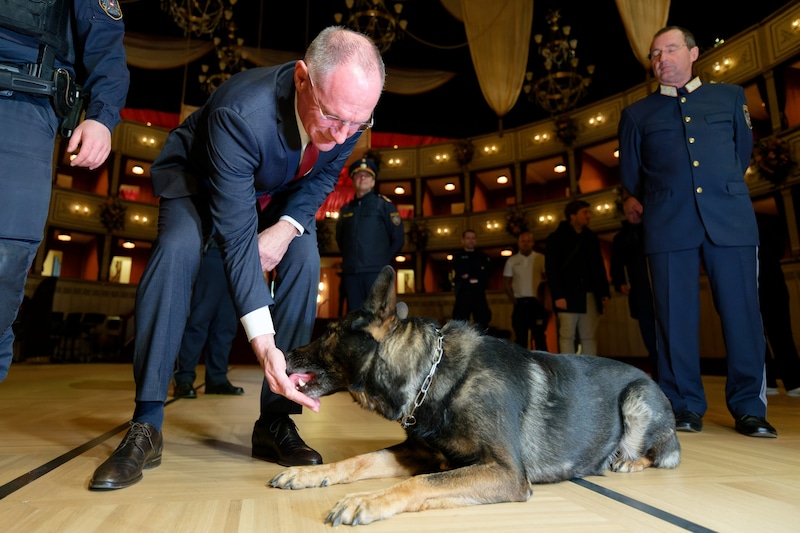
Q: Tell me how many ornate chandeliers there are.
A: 4